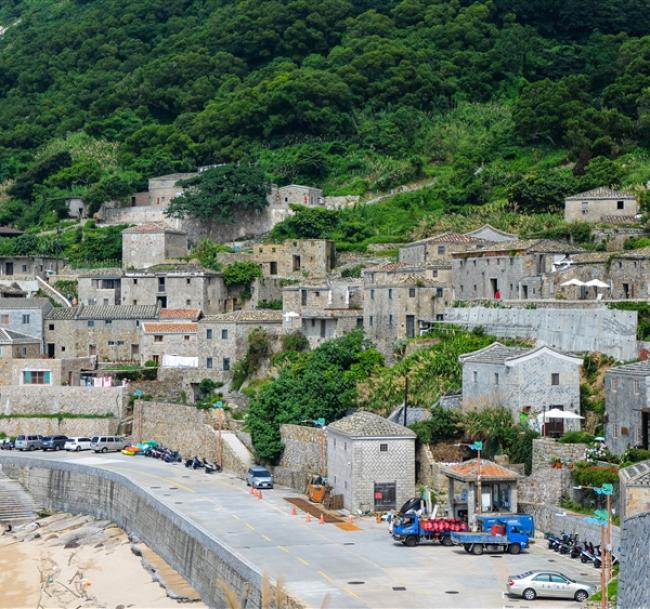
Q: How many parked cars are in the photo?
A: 6